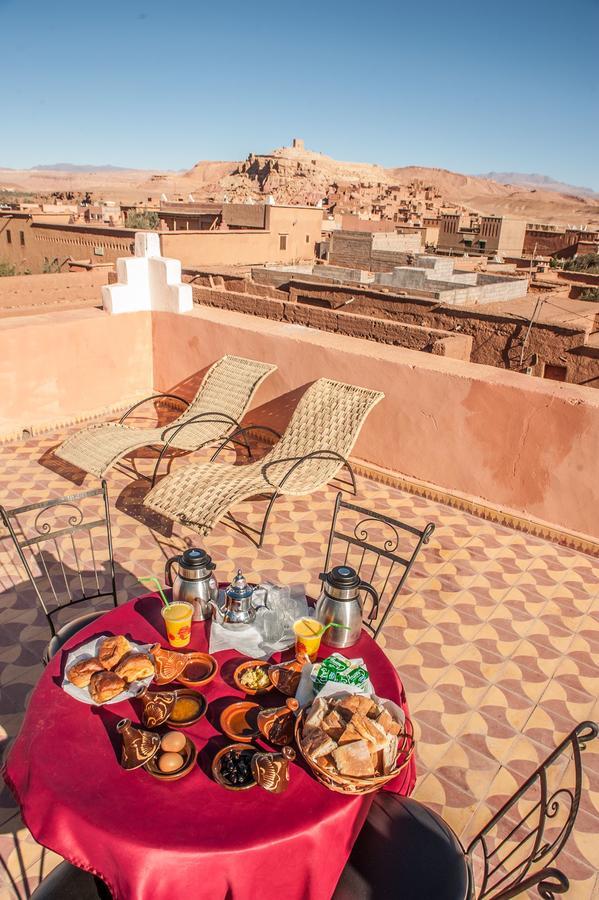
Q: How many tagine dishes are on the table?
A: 6